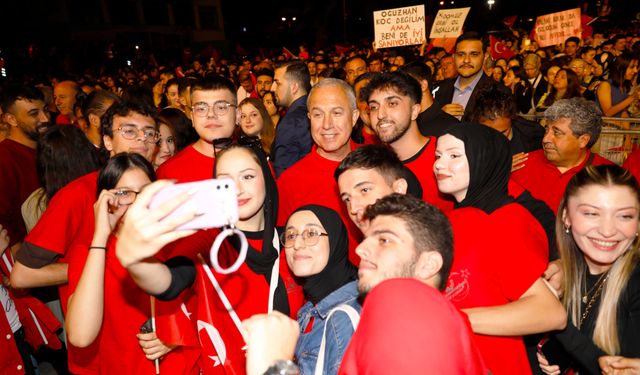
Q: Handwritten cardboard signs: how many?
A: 3